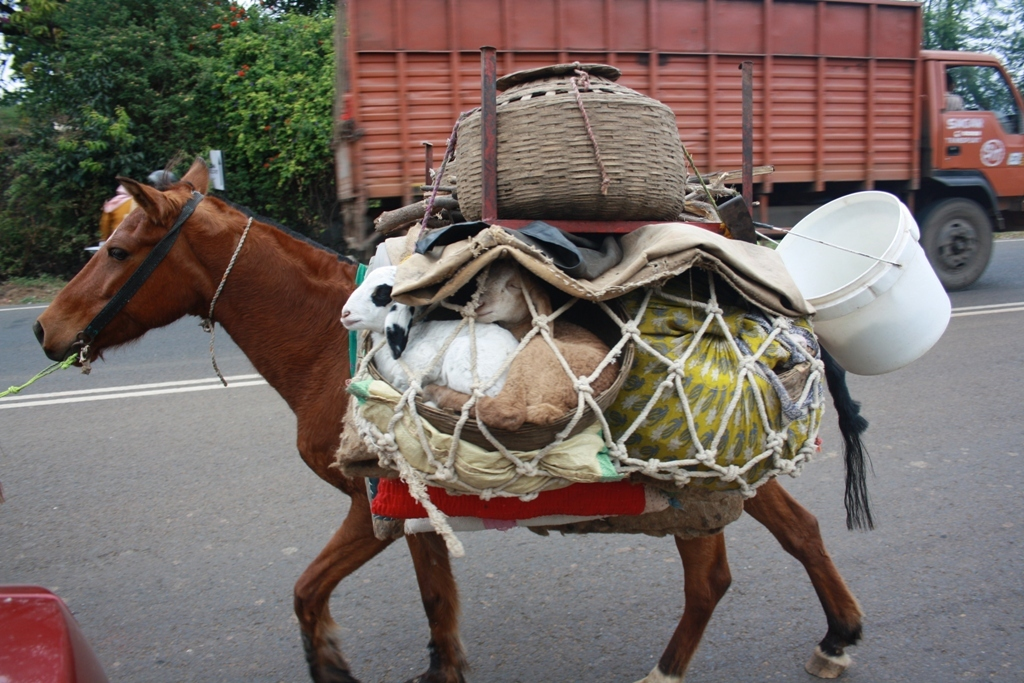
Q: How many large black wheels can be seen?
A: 1